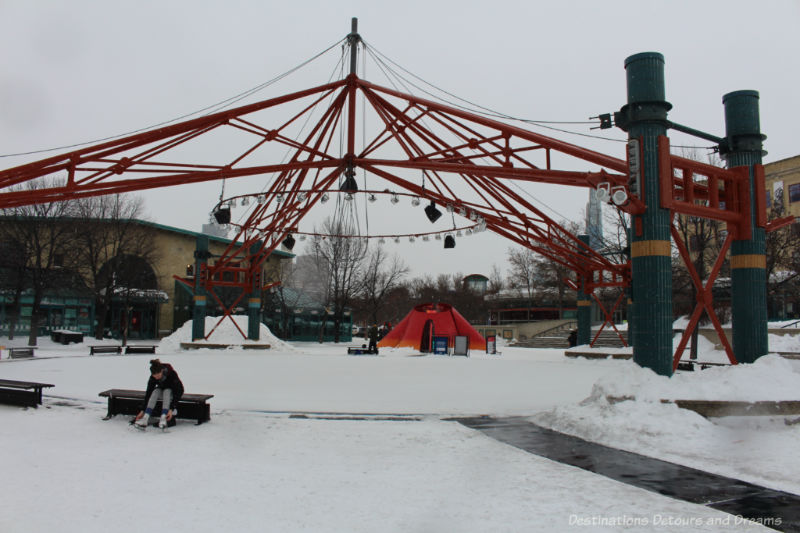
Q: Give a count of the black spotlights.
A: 5